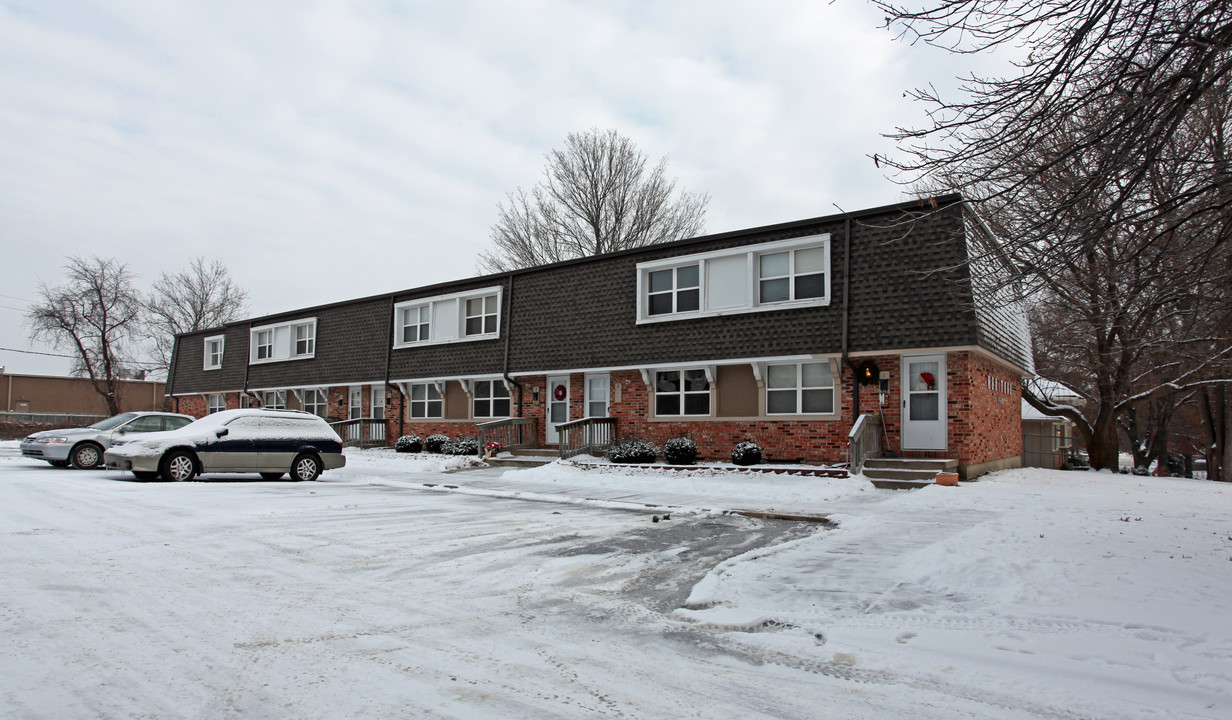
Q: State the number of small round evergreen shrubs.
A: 6